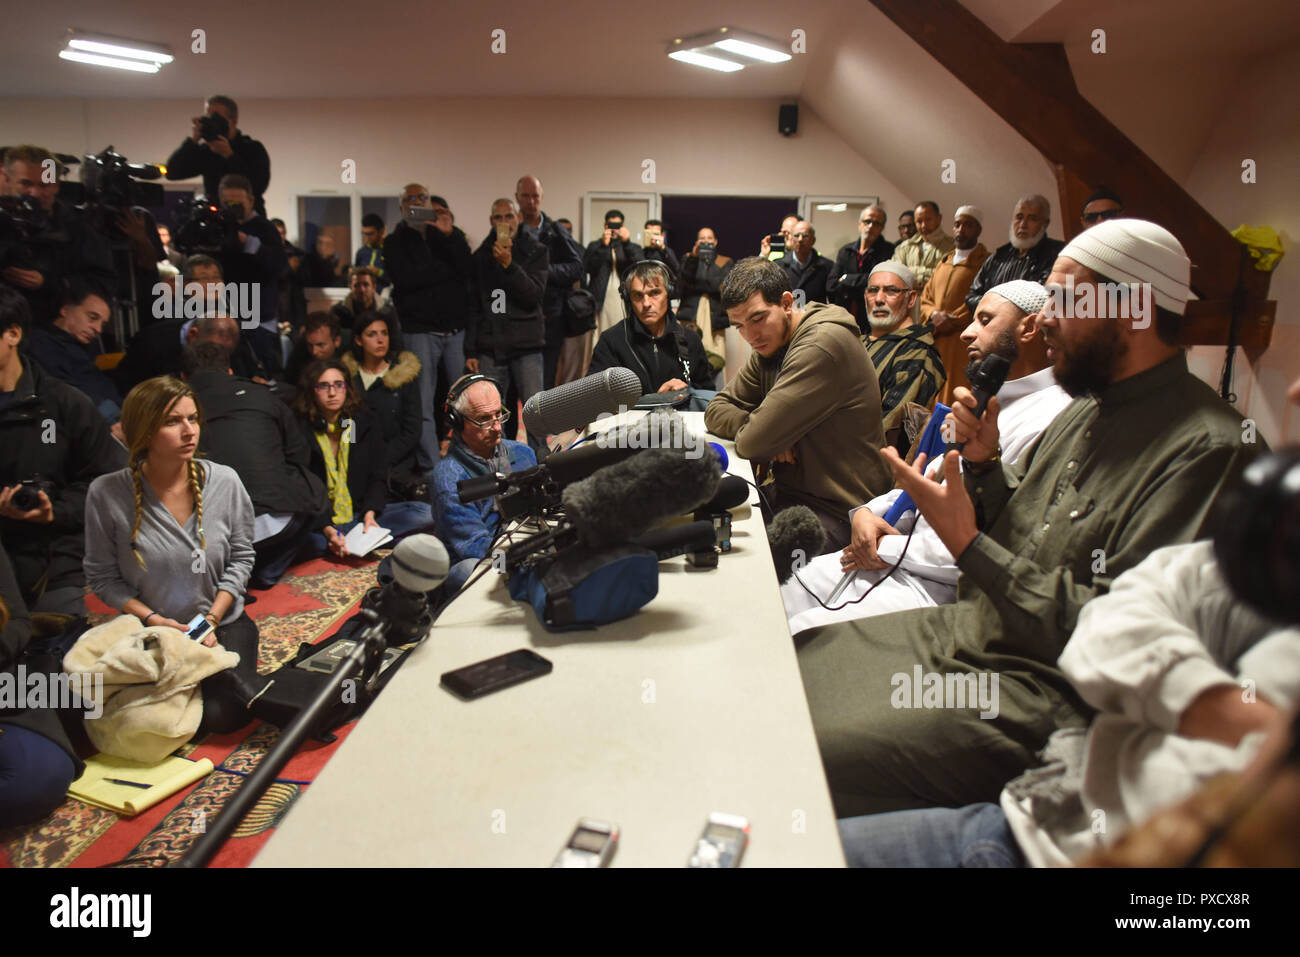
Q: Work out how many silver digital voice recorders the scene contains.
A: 2